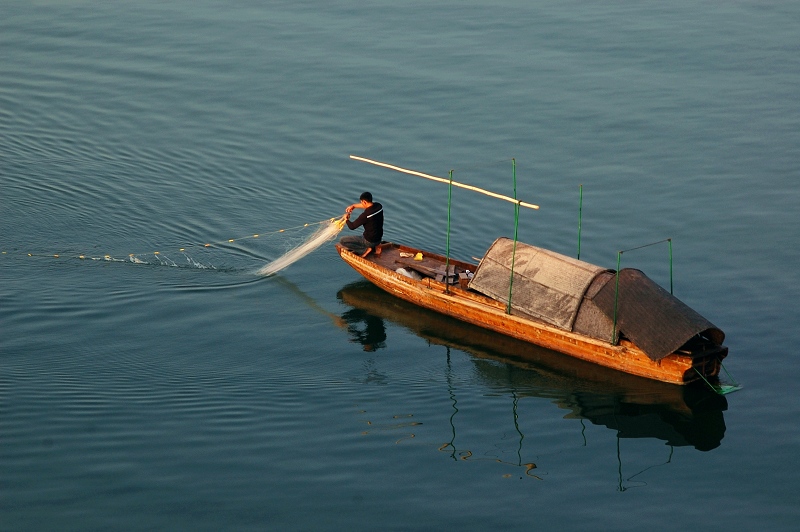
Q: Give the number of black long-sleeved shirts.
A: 1